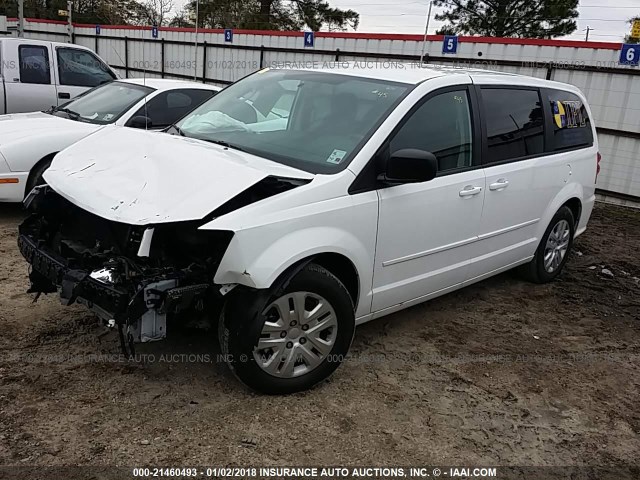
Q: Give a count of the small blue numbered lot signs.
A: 6